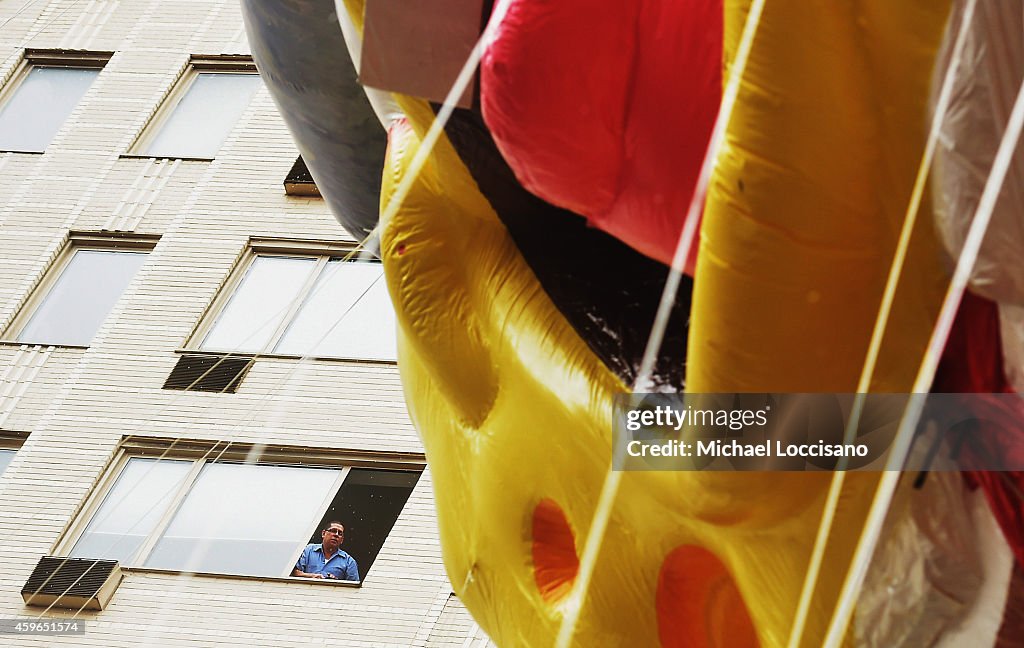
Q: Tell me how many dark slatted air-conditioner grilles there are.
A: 3